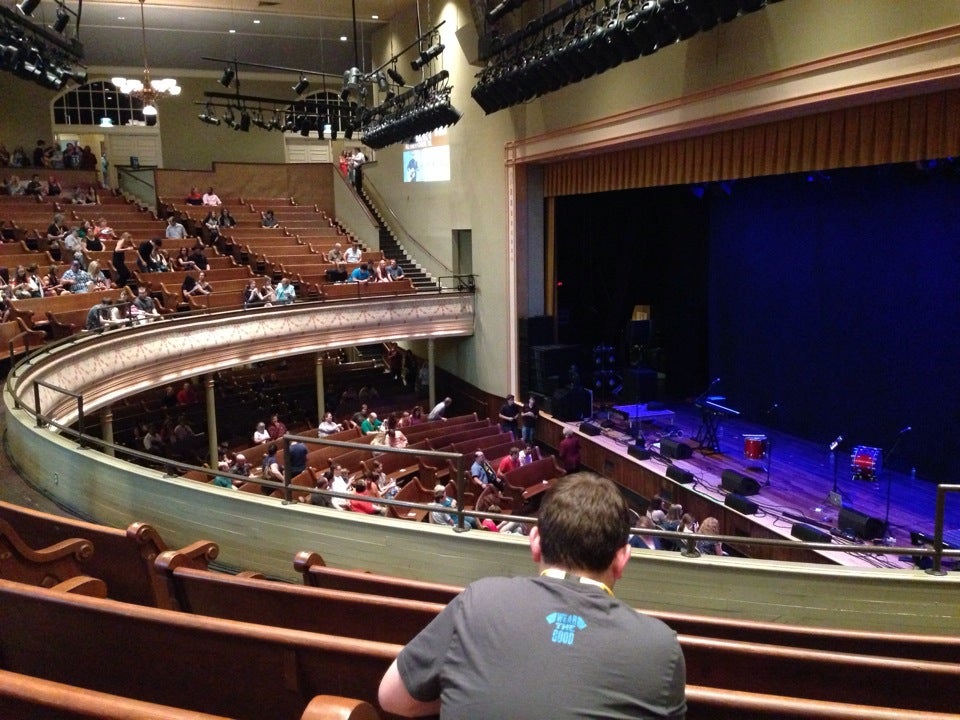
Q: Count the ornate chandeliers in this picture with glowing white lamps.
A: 1